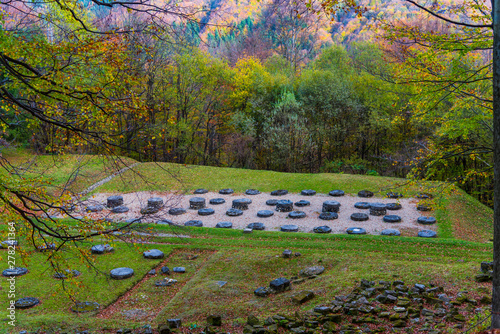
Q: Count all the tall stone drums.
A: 7